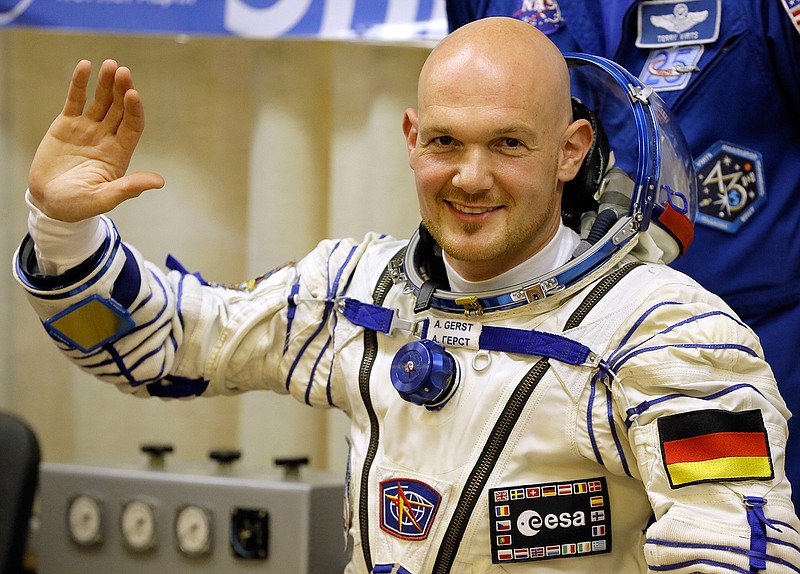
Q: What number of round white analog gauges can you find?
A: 3